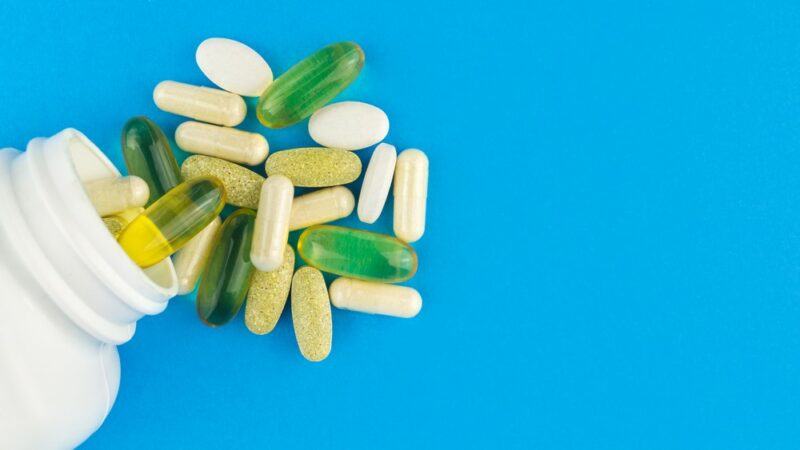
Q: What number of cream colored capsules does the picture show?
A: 8